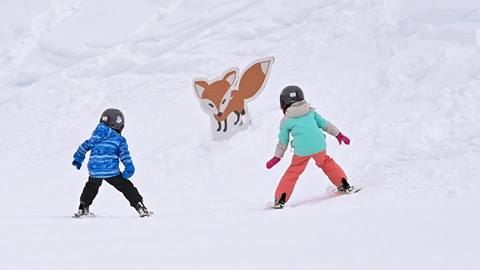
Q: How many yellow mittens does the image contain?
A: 0